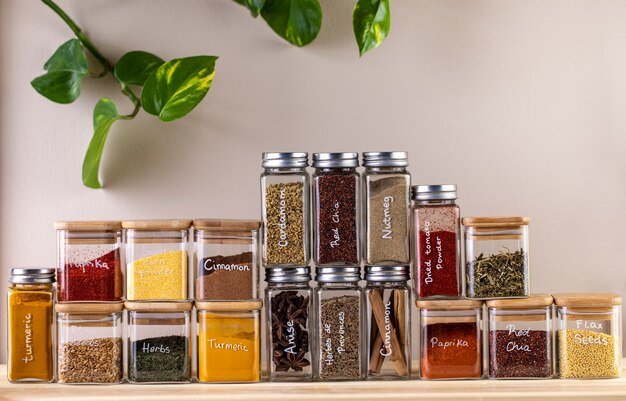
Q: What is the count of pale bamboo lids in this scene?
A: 10